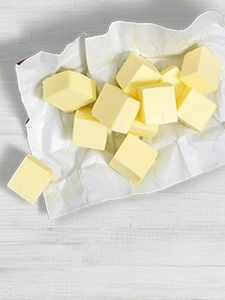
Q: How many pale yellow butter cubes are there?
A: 11